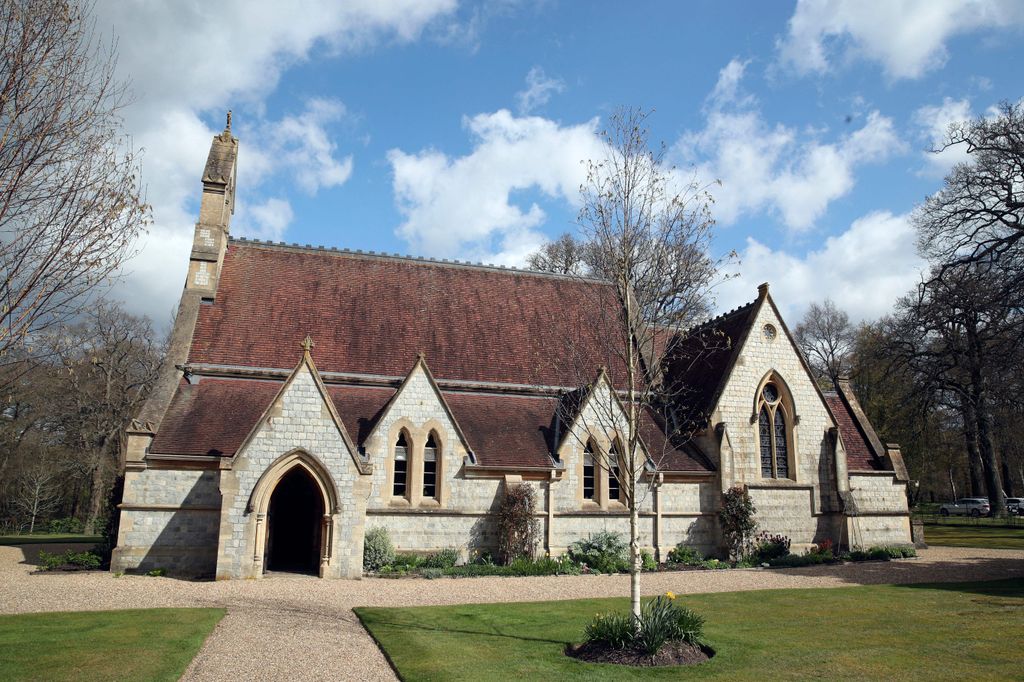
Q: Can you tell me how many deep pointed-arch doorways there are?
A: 1